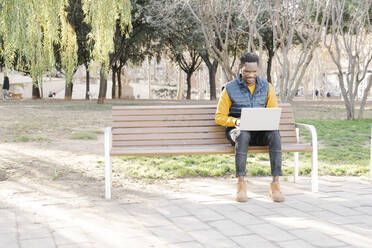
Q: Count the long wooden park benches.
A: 1